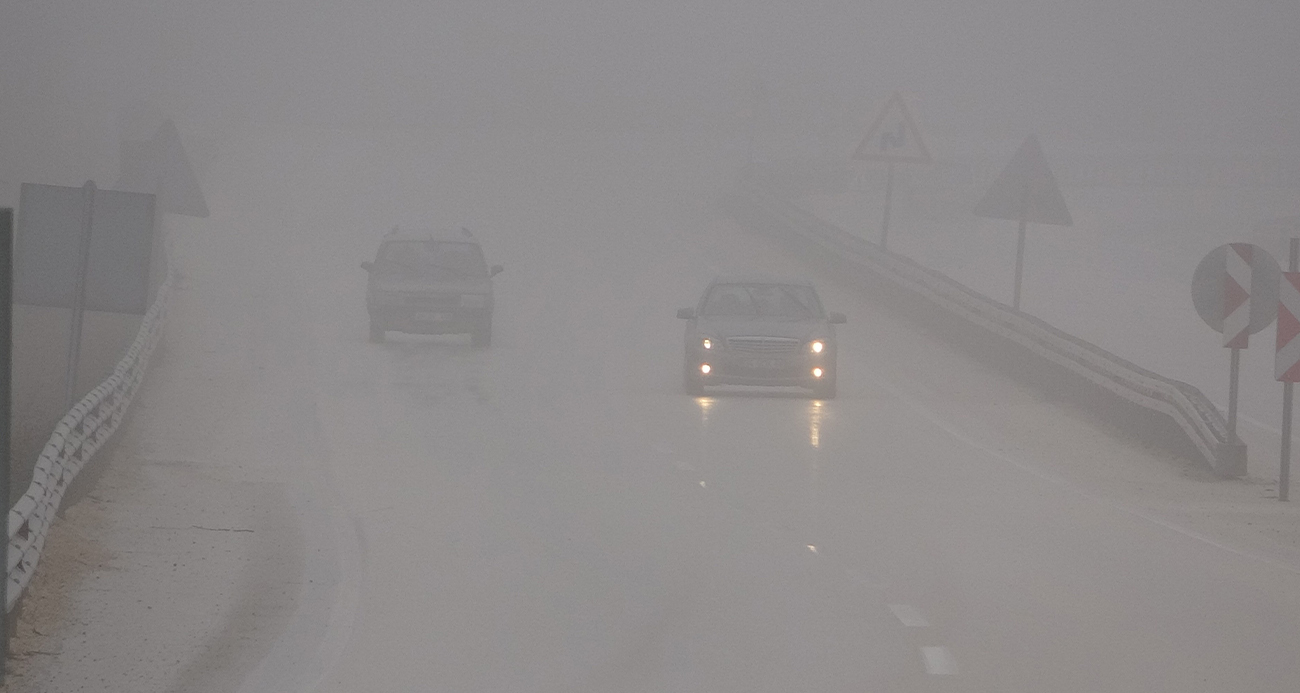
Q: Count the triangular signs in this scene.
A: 3